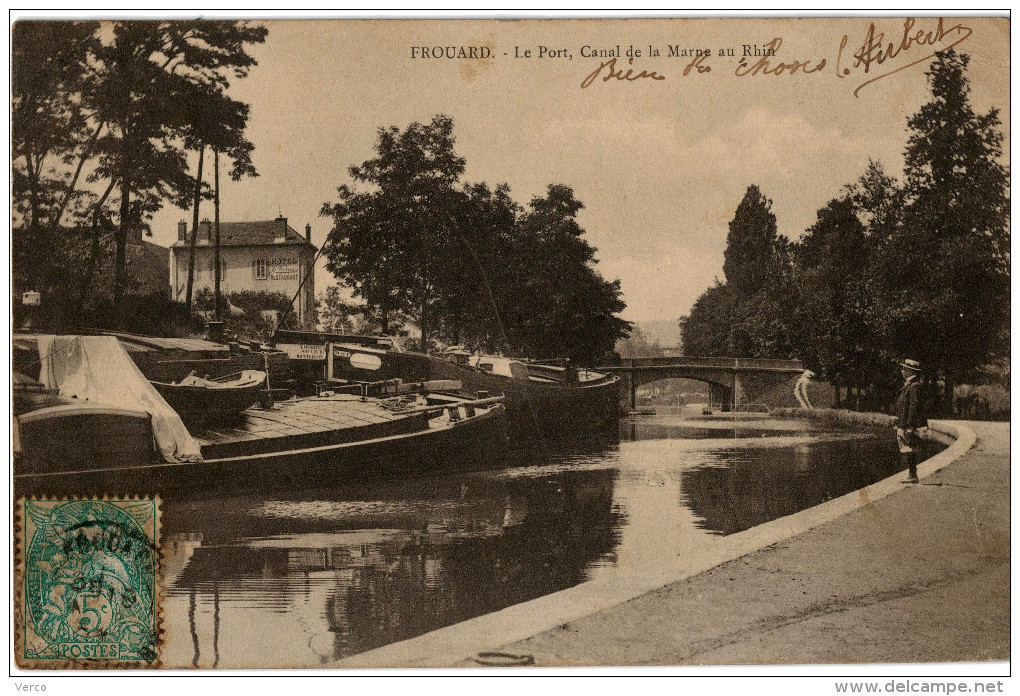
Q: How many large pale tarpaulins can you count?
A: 1